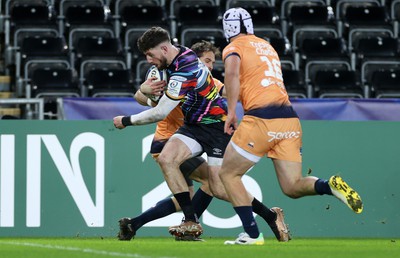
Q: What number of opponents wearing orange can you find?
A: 2